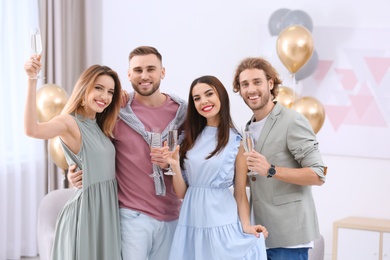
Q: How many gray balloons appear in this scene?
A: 3